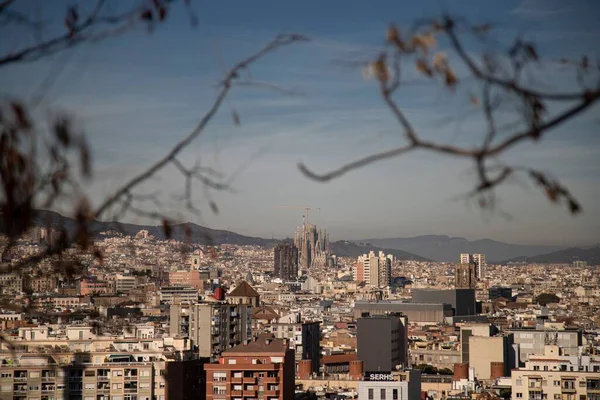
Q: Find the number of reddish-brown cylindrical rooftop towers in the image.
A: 4